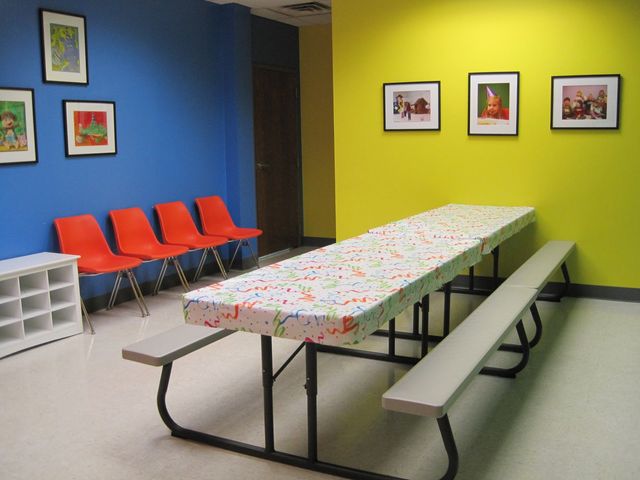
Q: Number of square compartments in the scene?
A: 9